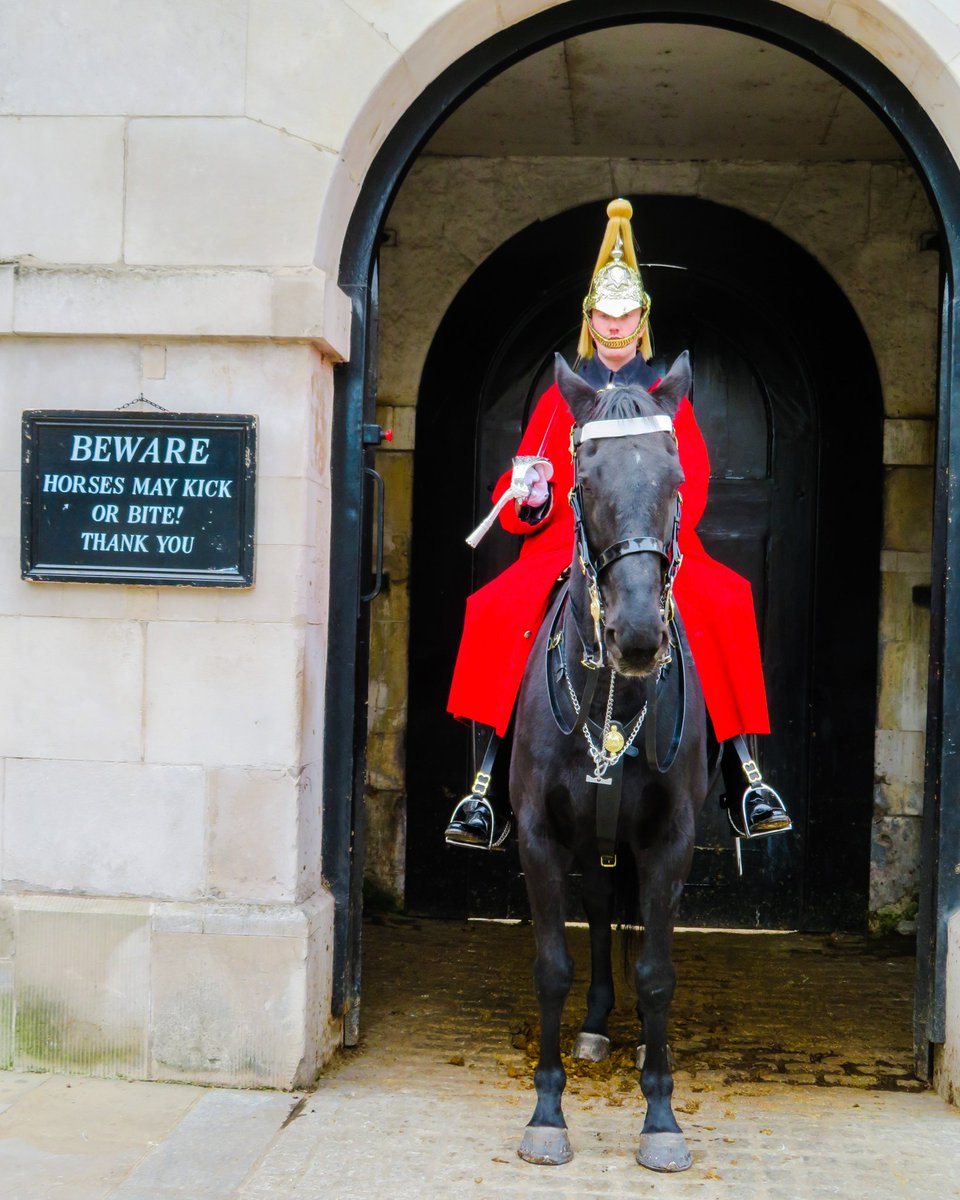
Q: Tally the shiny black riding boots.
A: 2